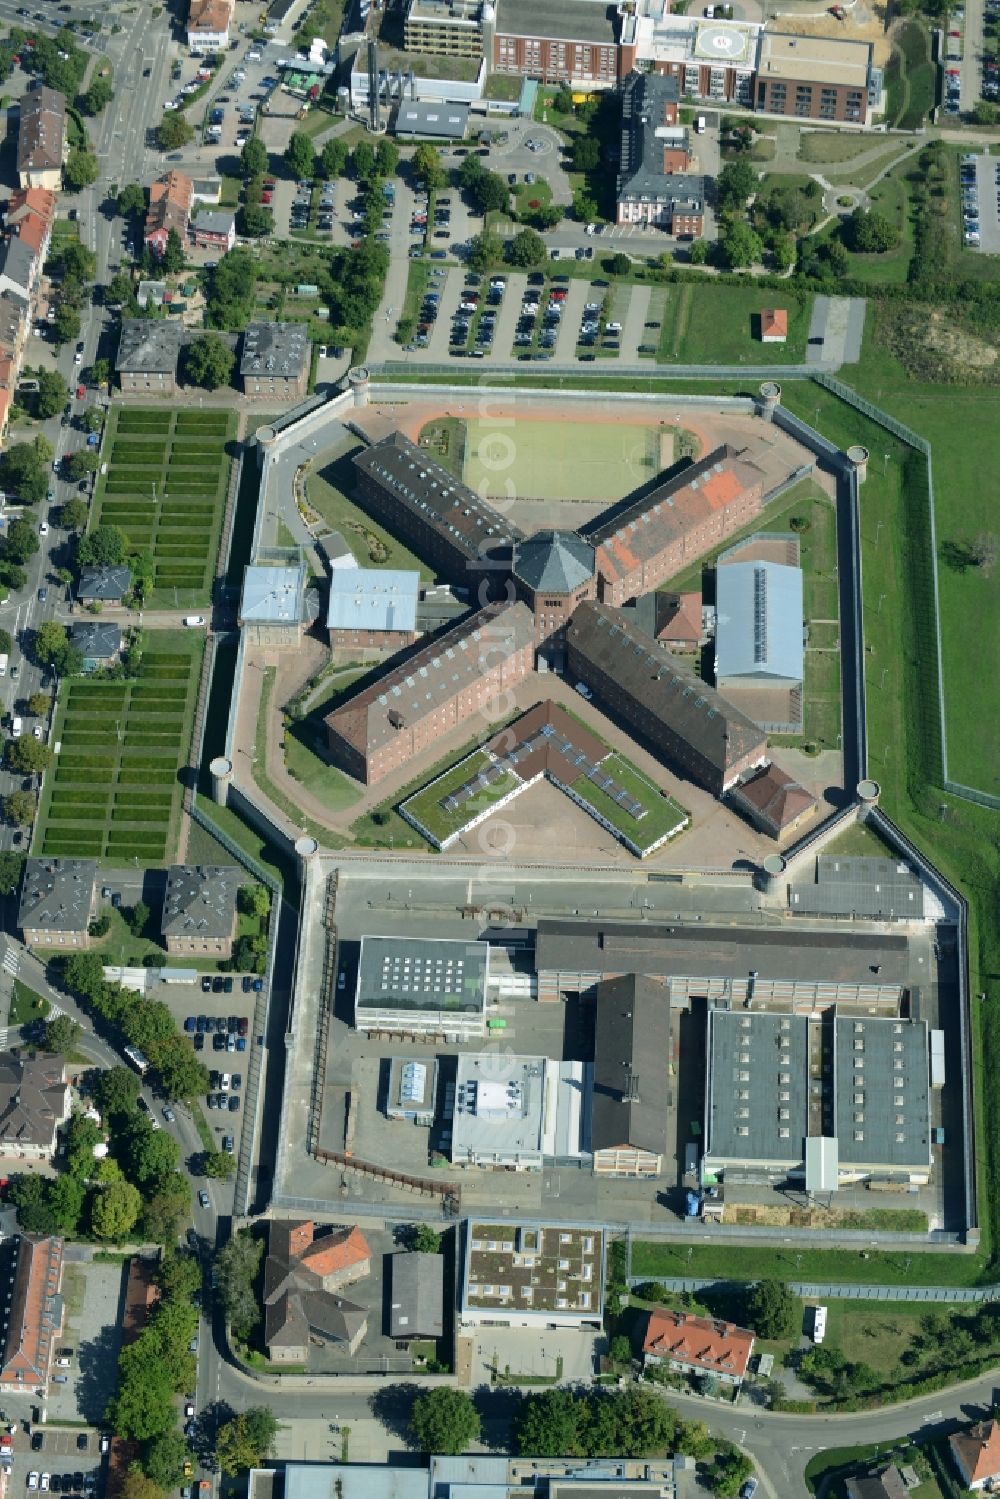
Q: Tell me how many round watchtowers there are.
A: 8